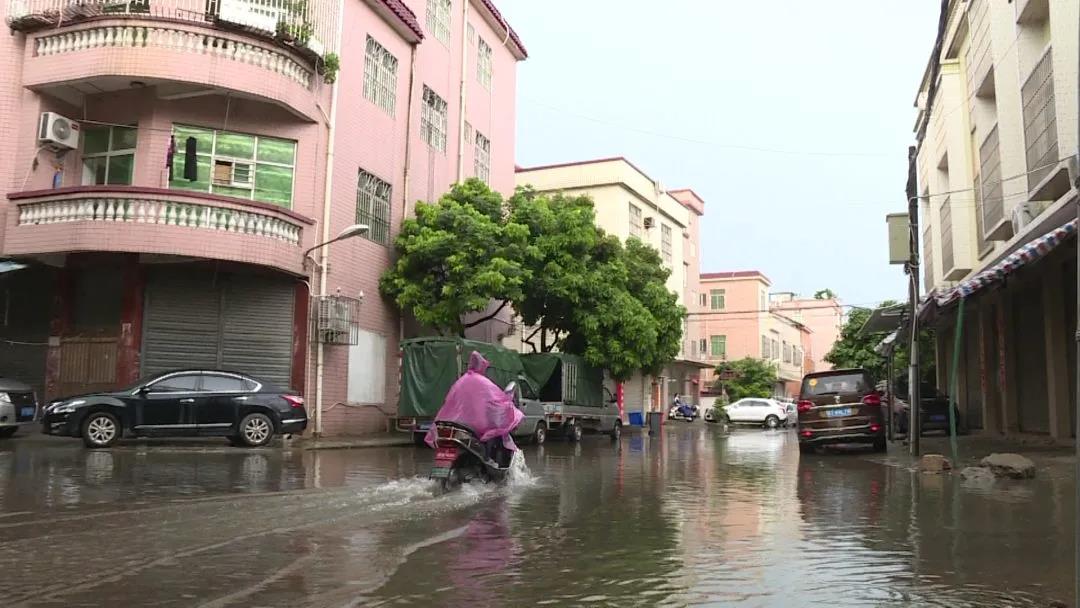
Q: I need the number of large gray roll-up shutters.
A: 2